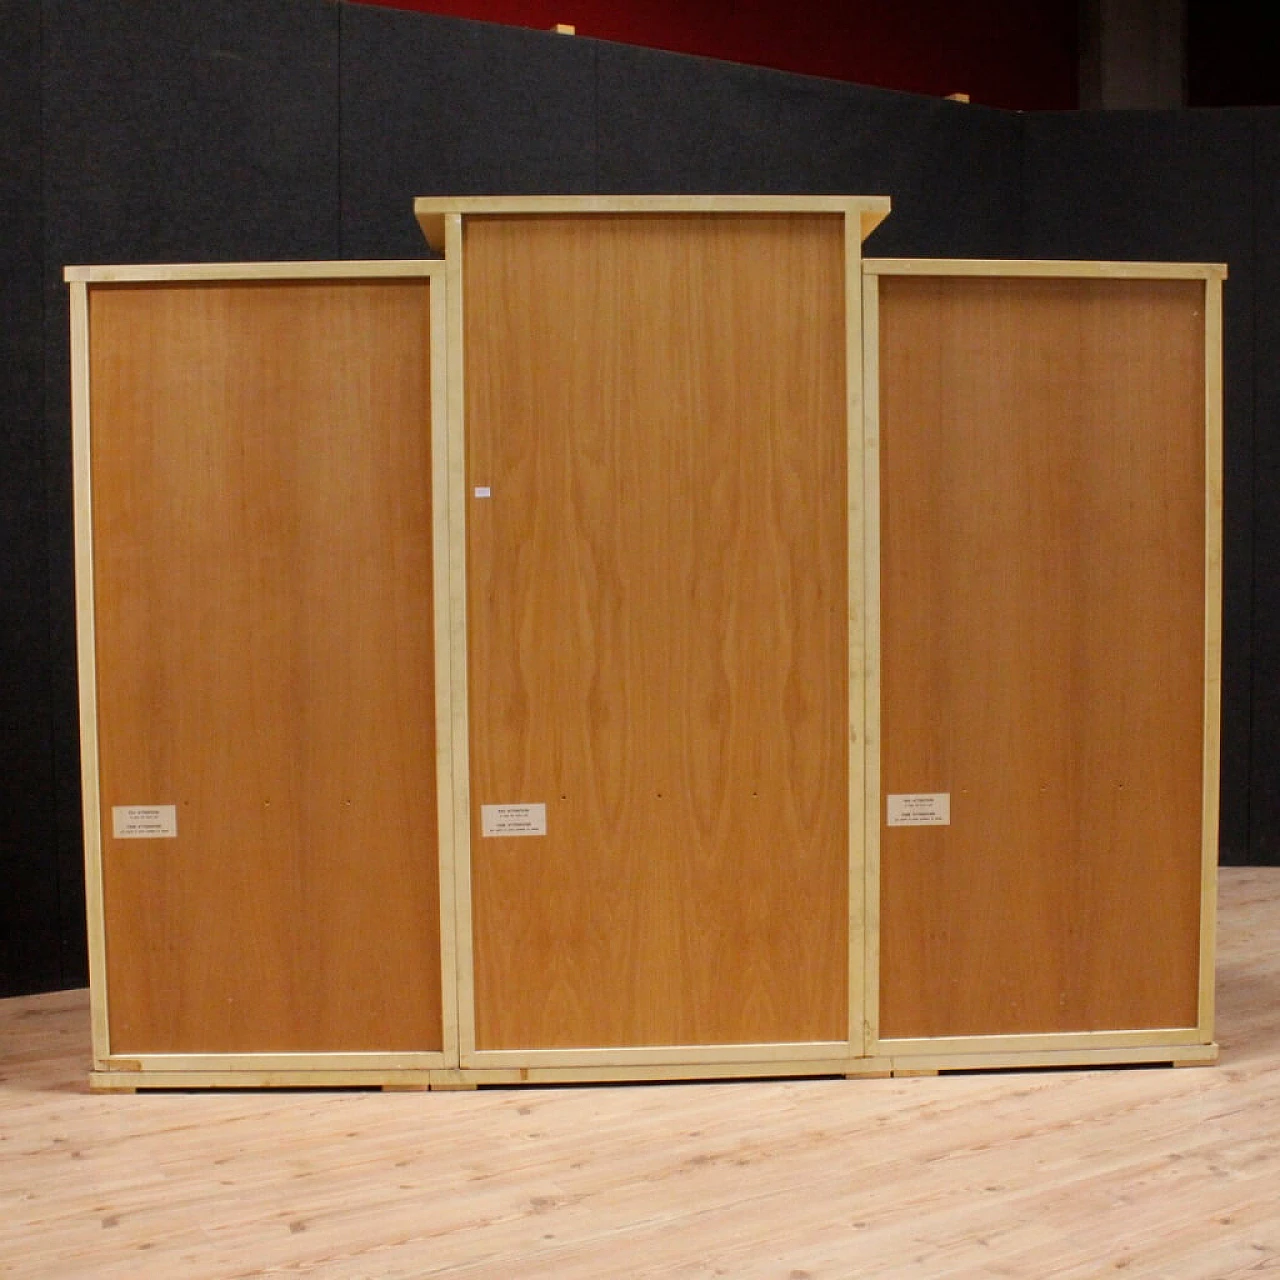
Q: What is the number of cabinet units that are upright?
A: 3